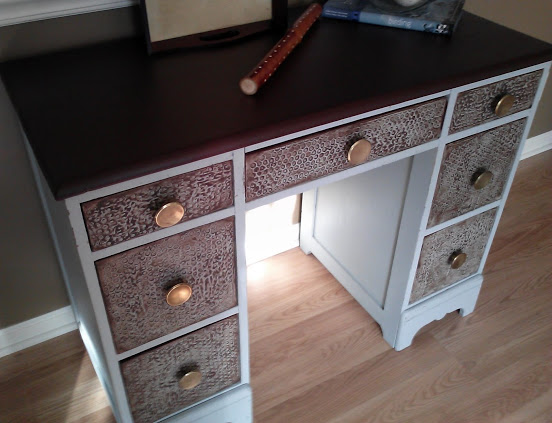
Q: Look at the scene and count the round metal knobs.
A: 7